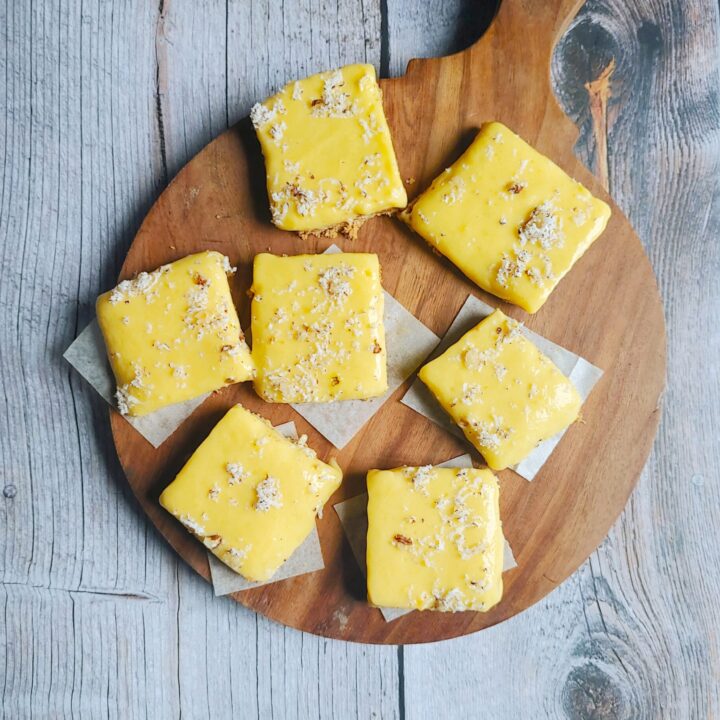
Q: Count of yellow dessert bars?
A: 7